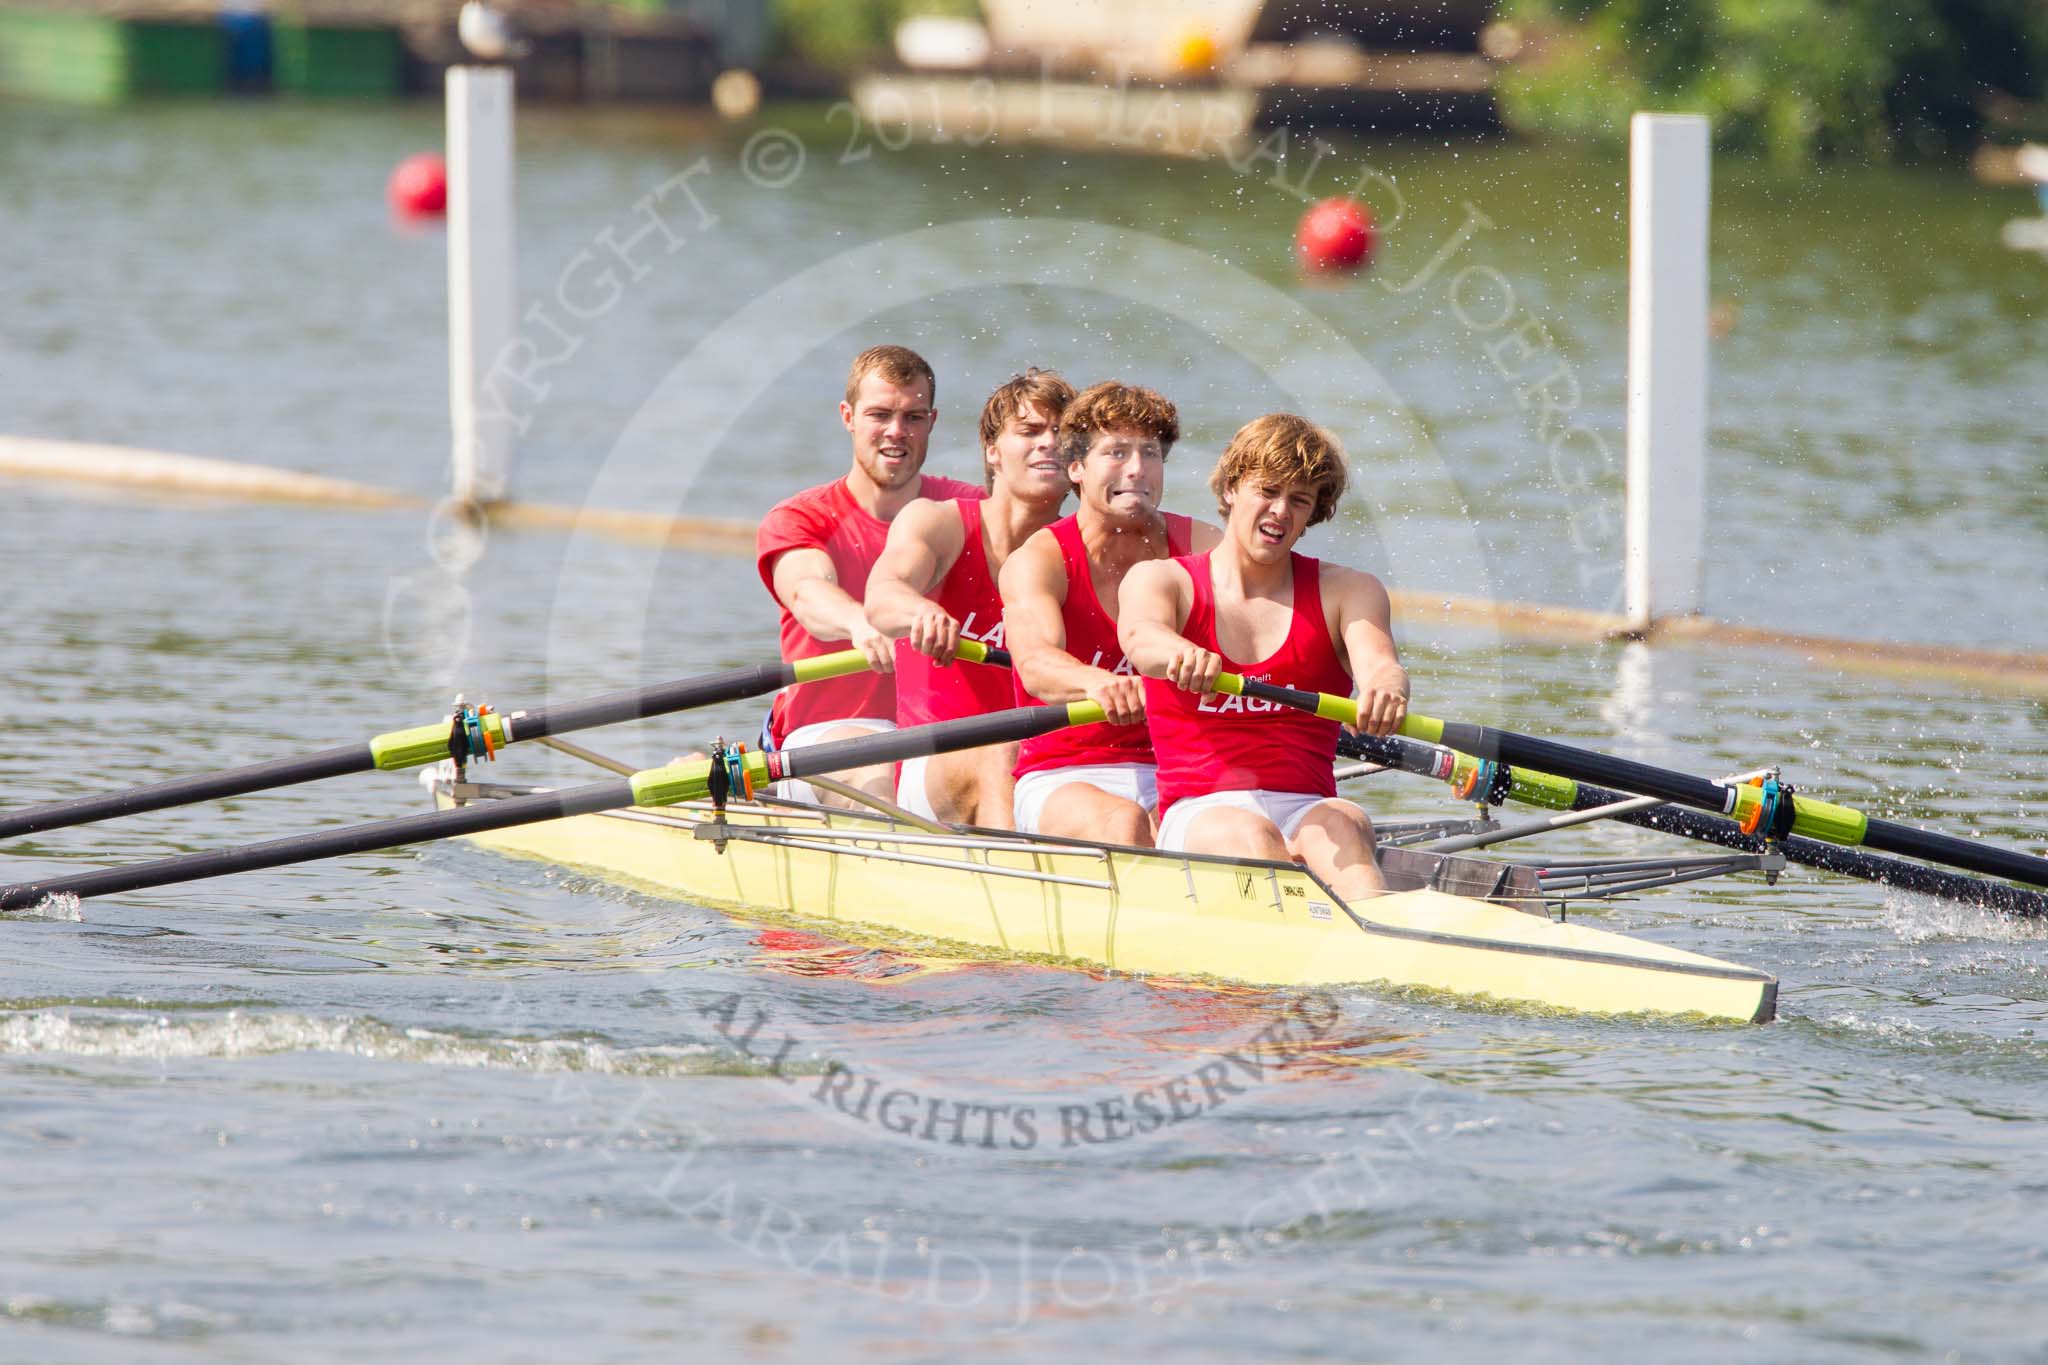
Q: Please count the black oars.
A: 4